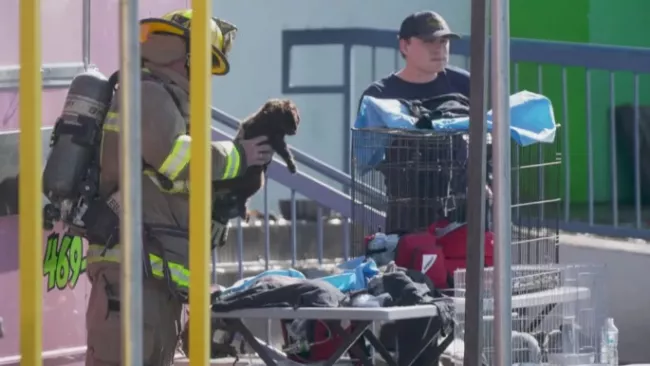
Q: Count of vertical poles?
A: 5